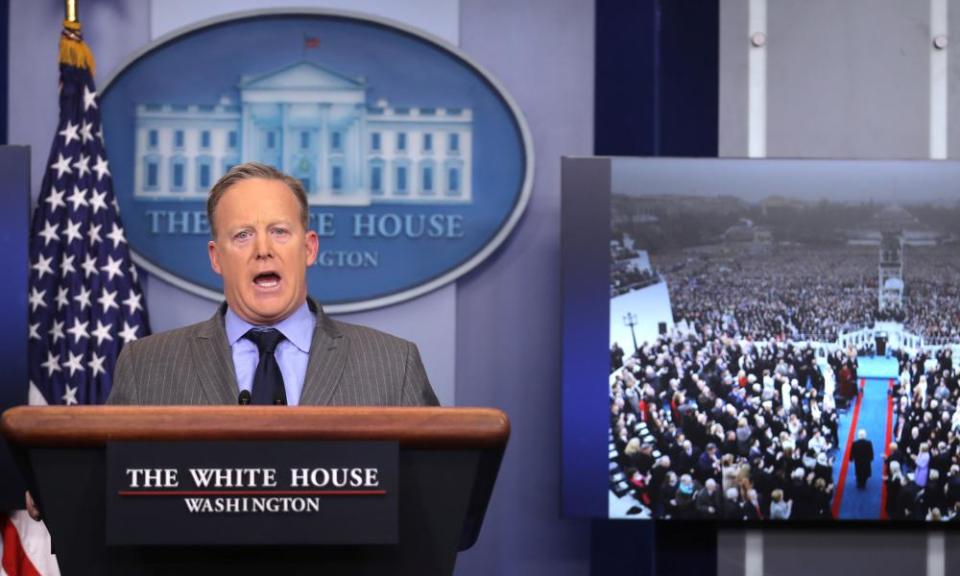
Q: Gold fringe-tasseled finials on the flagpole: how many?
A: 1